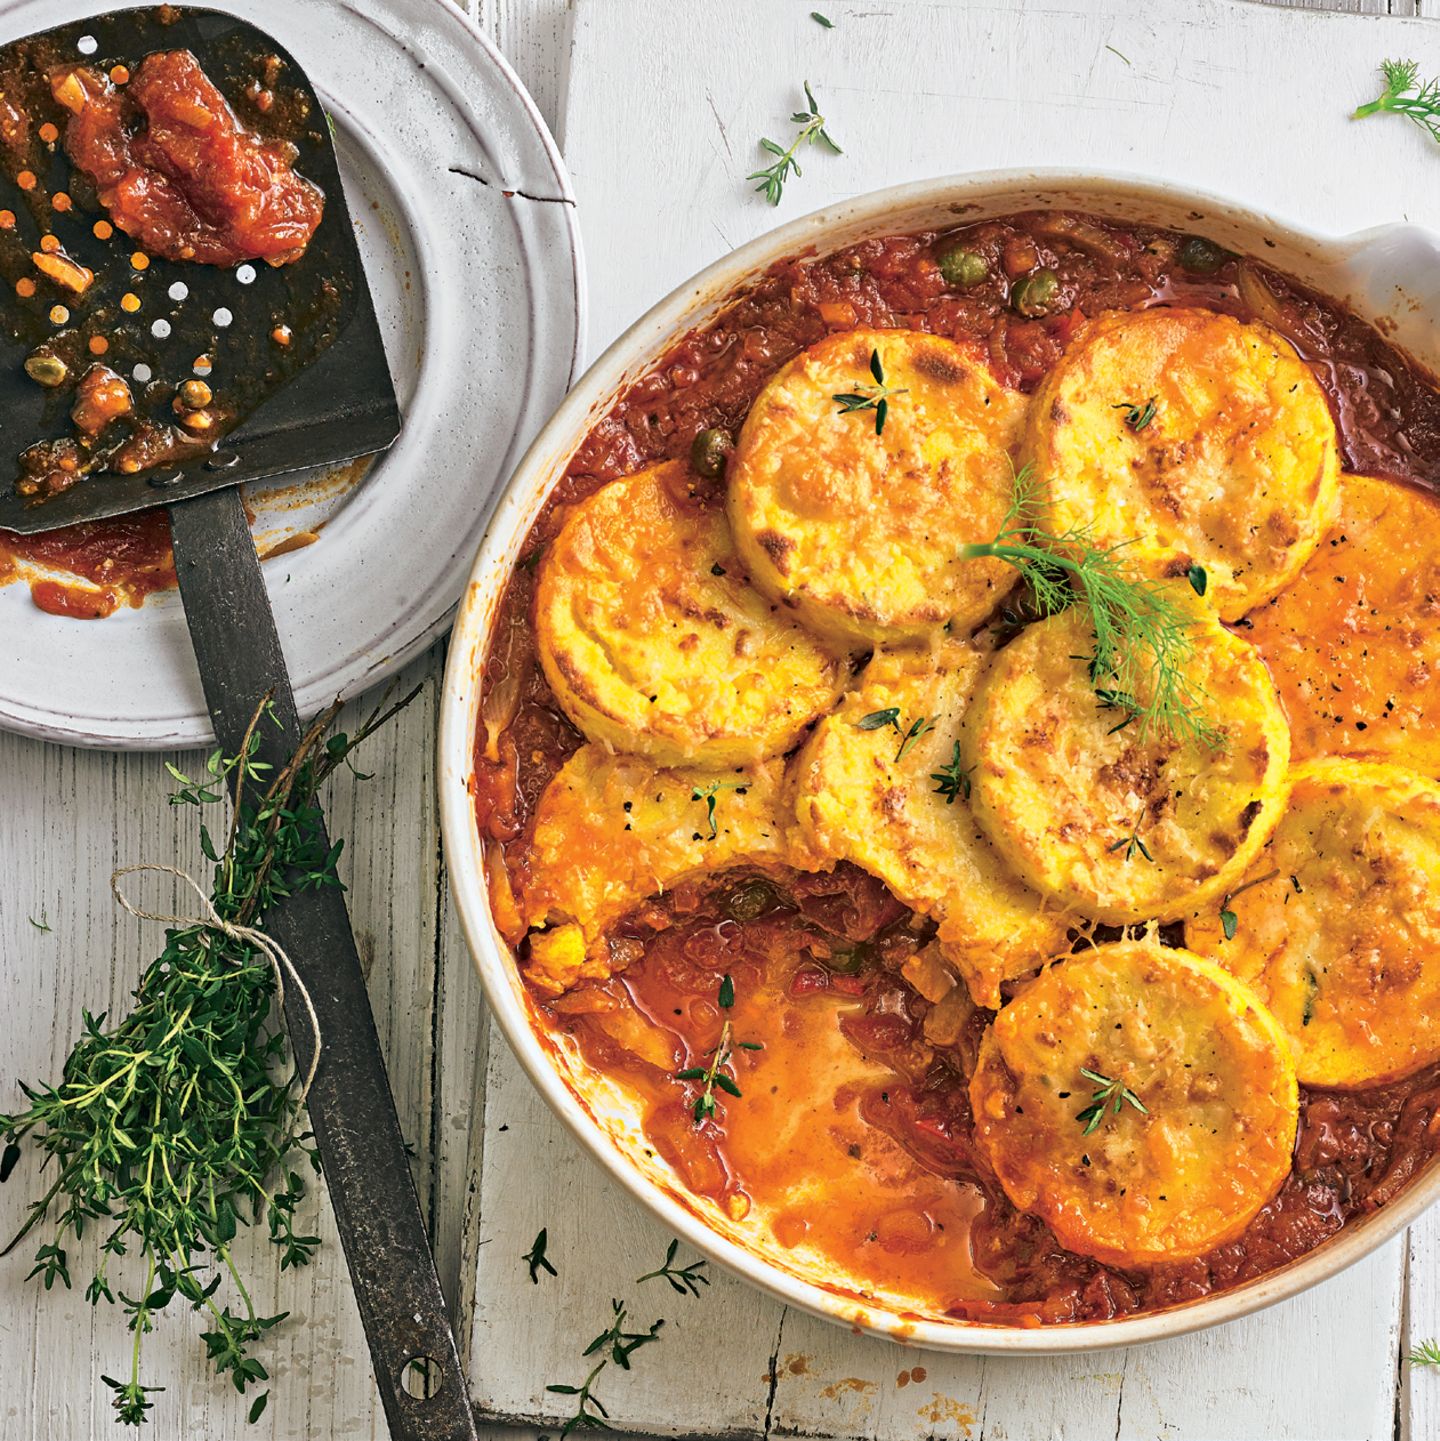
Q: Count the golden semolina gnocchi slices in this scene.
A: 9